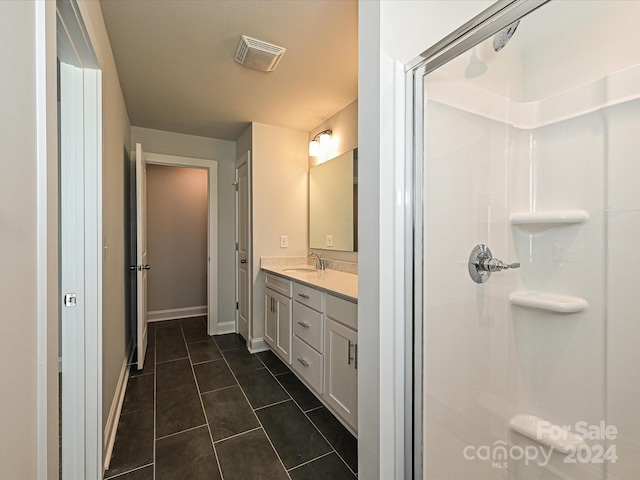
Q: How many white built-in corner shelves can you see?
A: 3